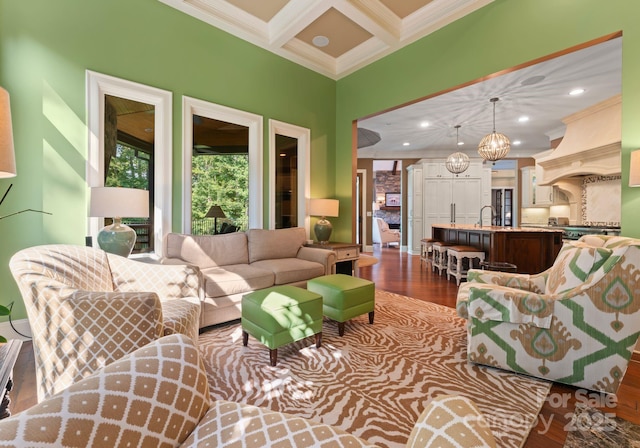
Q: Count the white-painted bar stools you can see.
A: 3